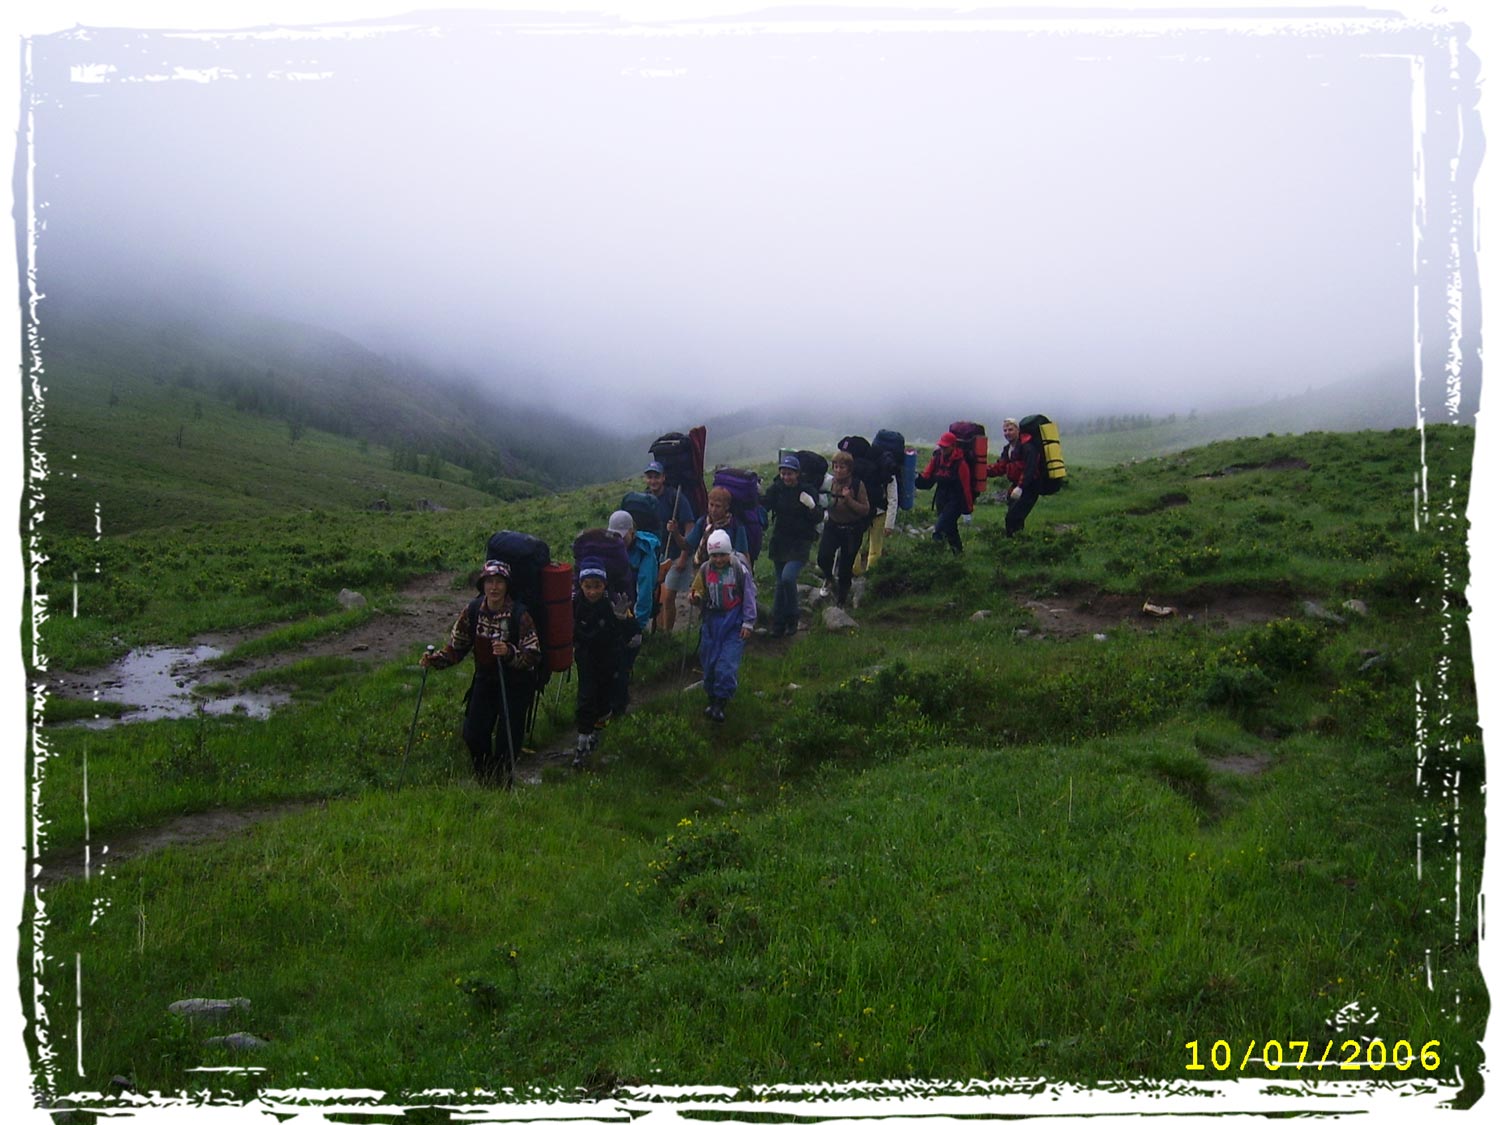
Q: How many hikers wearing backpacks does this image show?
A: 11